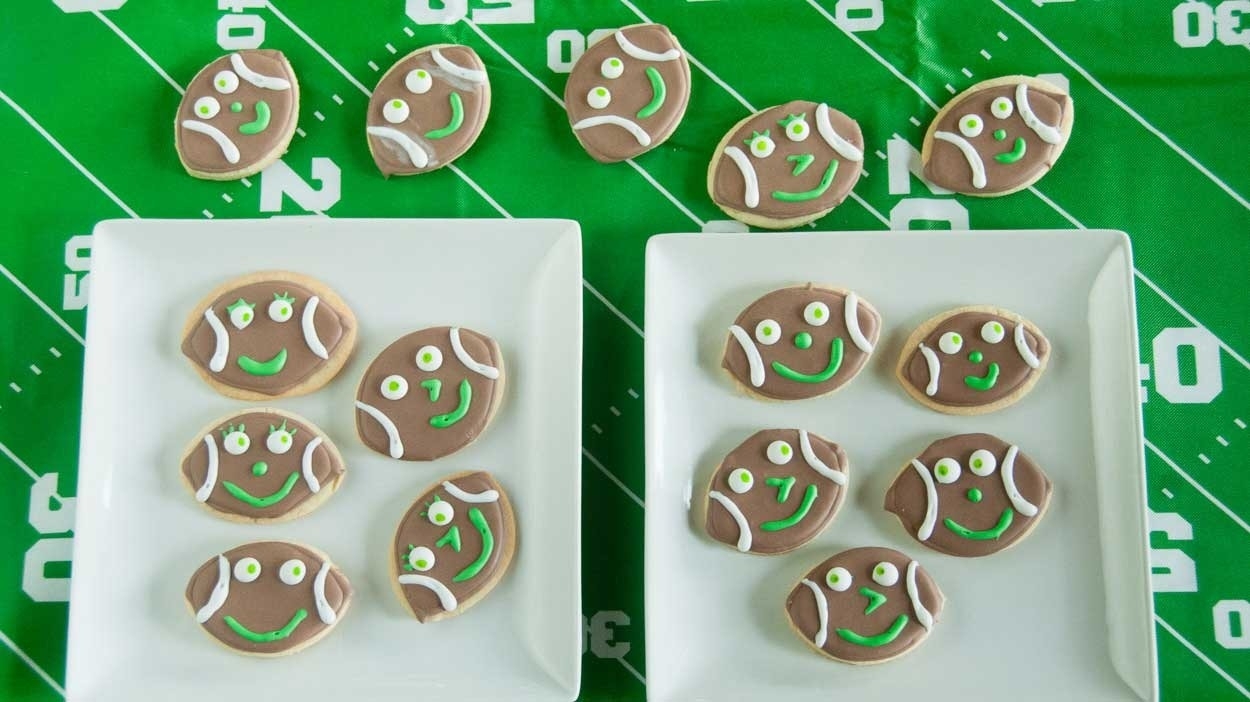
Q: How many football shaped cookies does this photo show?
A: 15